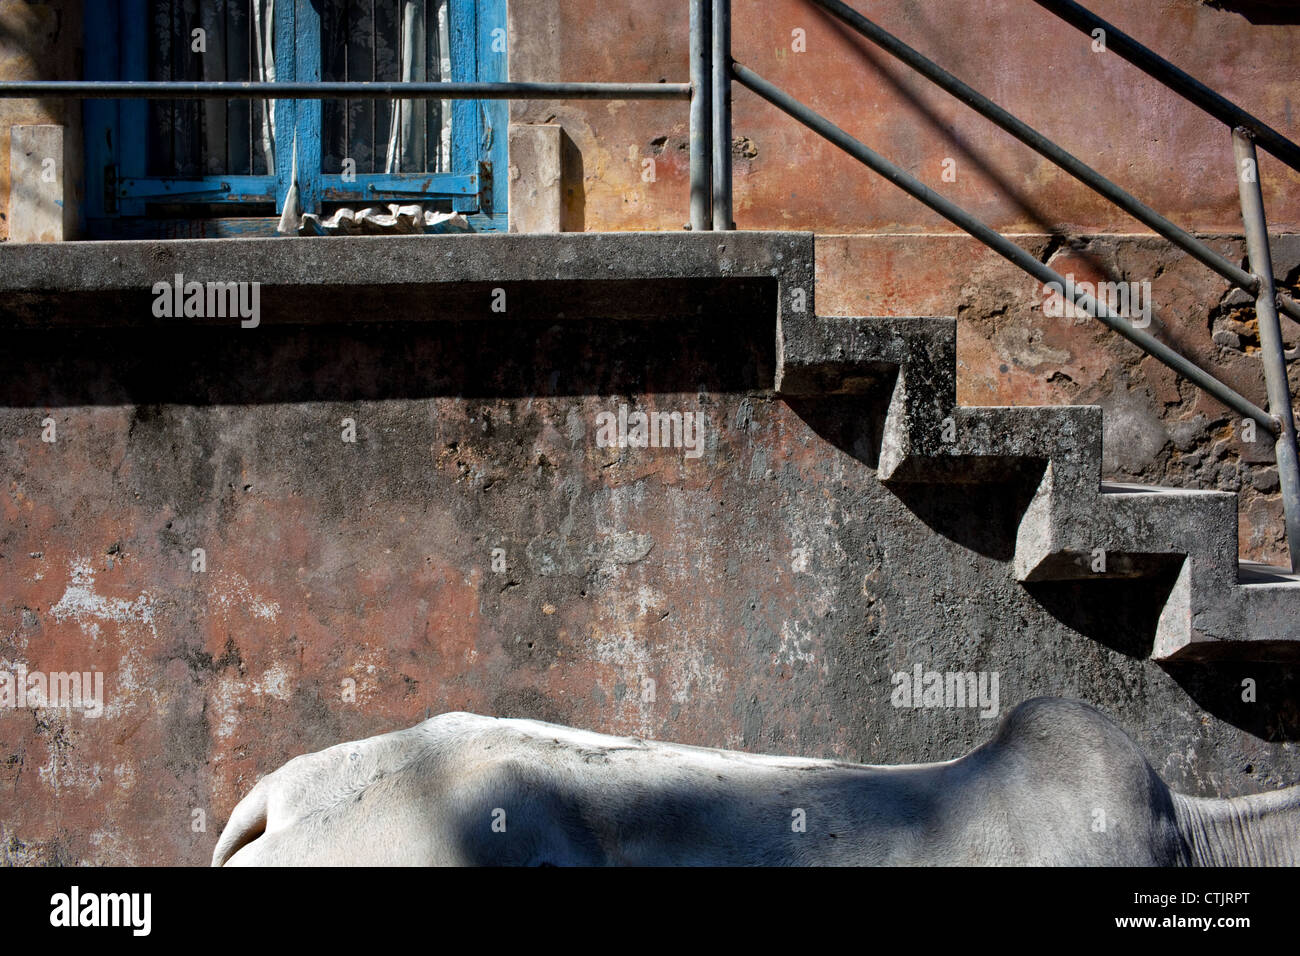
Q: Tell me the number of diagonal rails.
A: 3